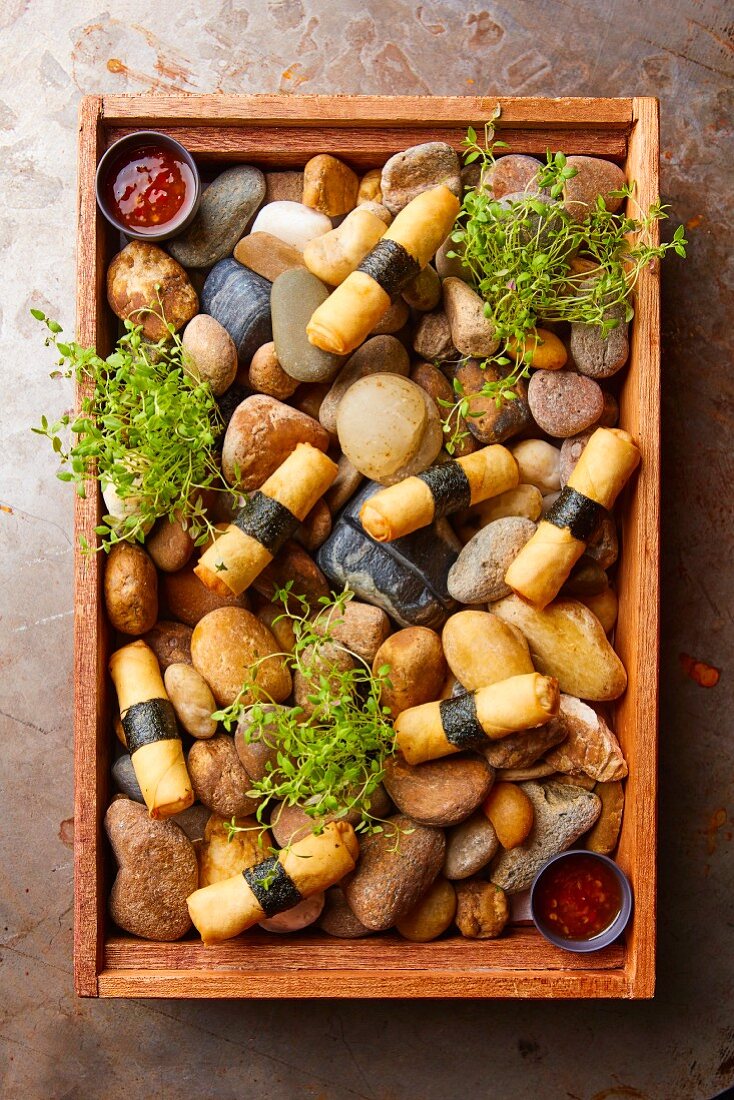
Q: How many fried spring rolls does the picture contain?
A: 7